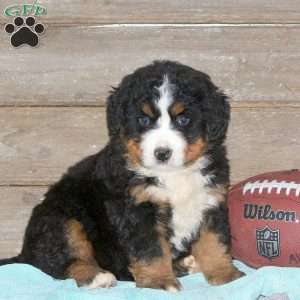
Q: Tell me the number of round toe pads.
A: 4